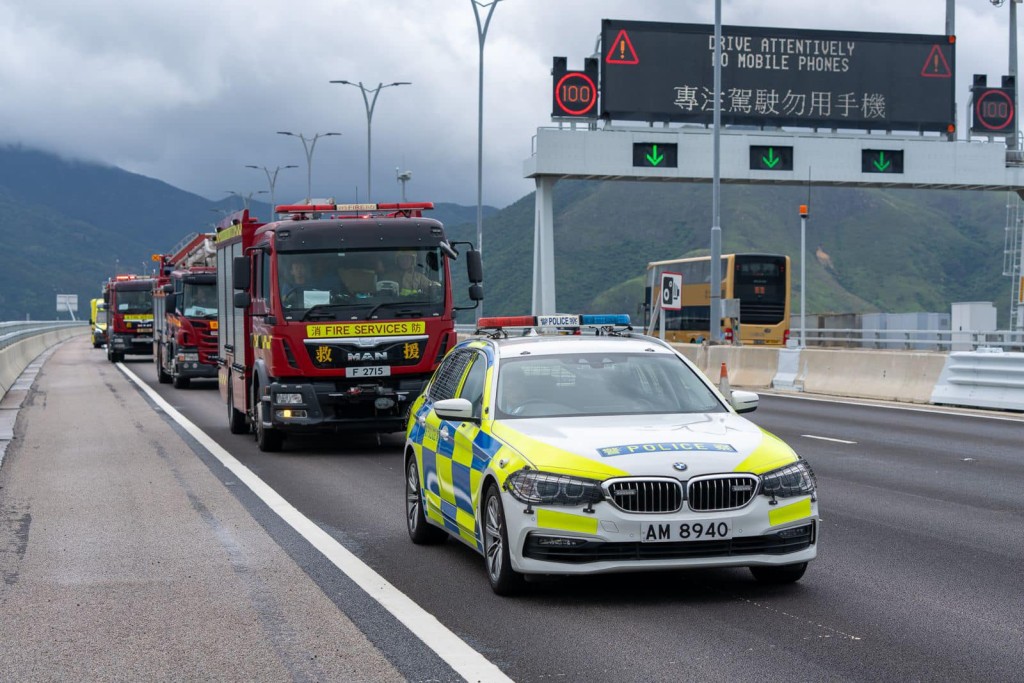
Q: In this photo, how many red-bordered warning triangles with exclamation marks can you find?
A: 2